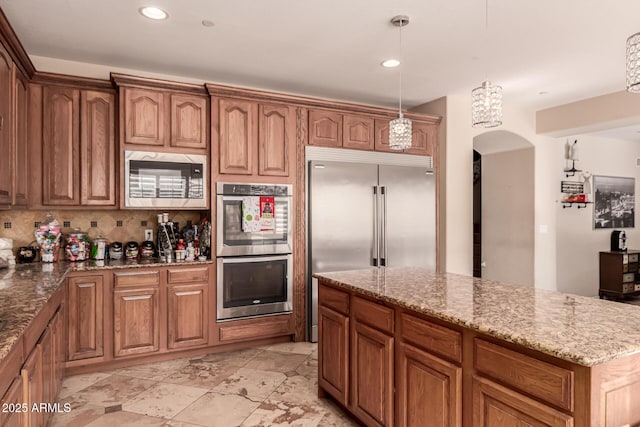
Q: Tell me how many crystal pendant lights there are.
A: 3